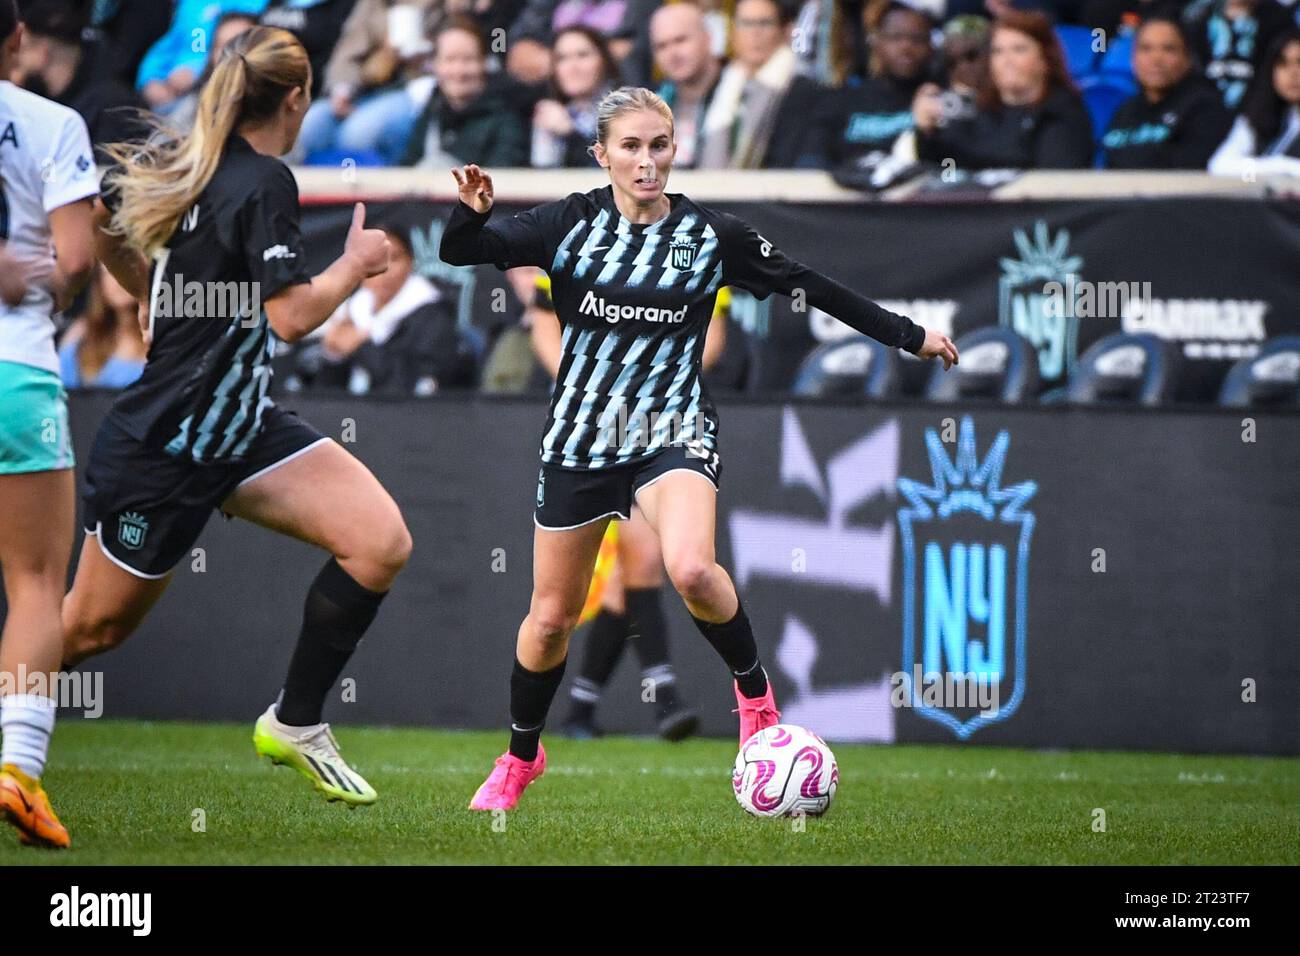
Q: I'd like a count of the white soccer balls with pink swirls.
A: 1